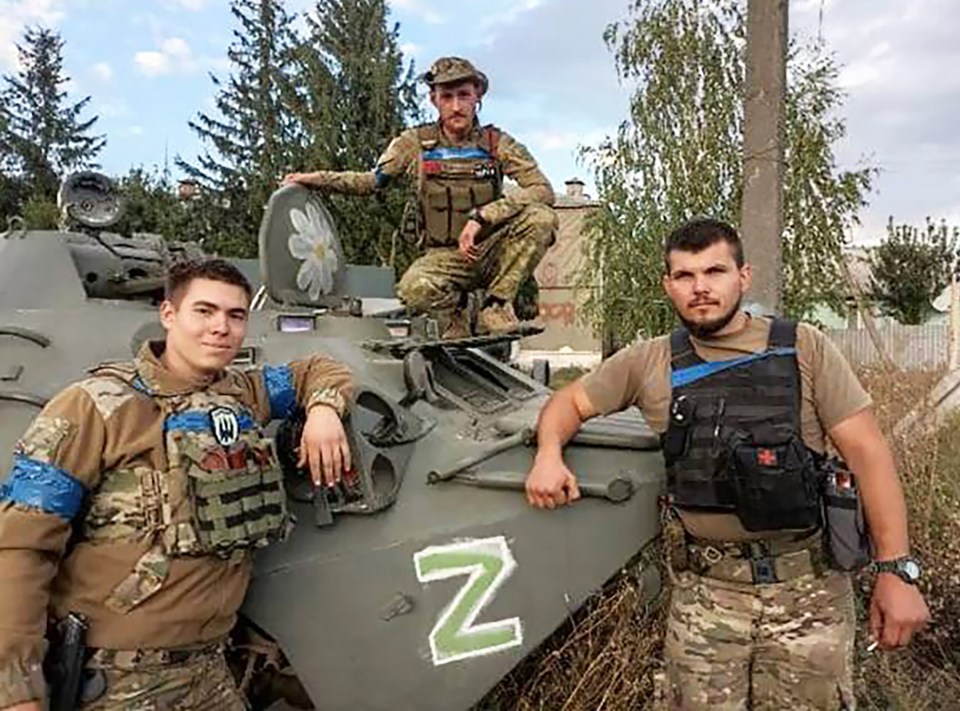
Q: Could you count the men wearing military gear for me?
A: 3